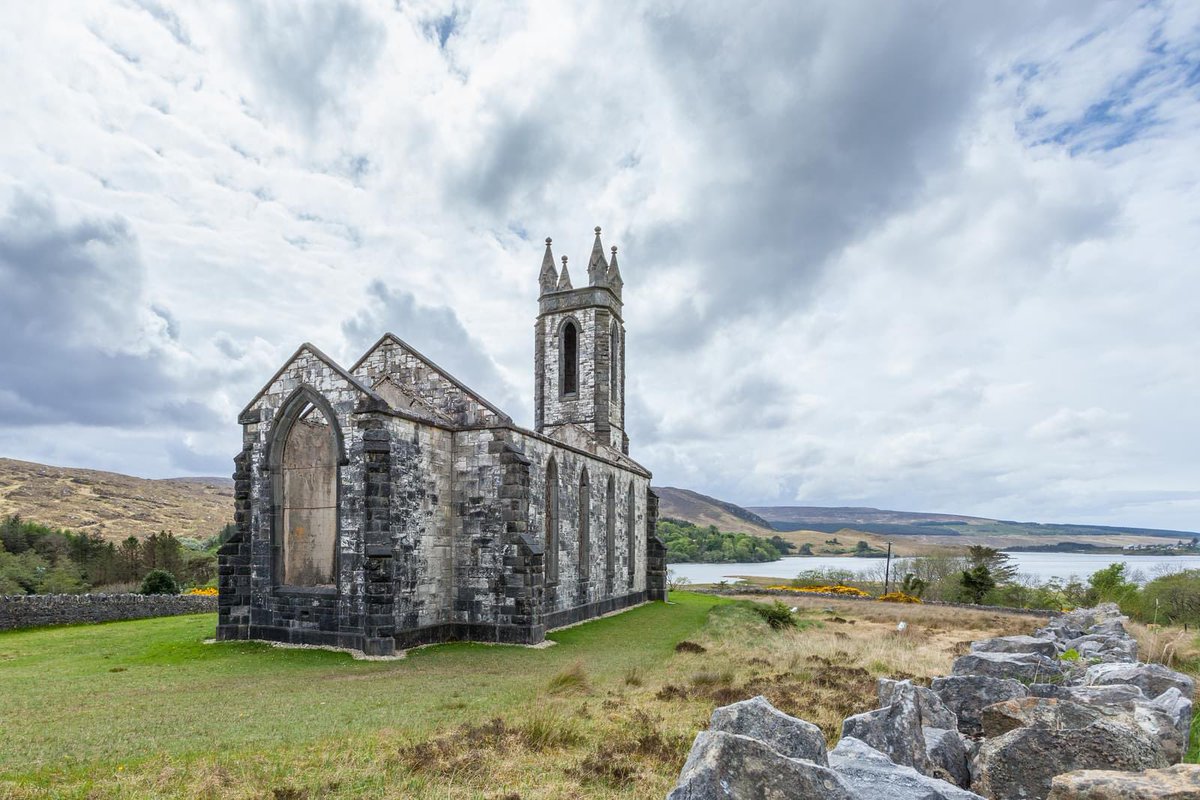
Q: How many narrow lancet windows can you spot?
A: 6